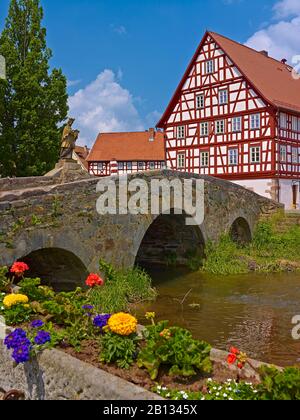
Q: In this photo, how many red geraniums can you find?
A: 3